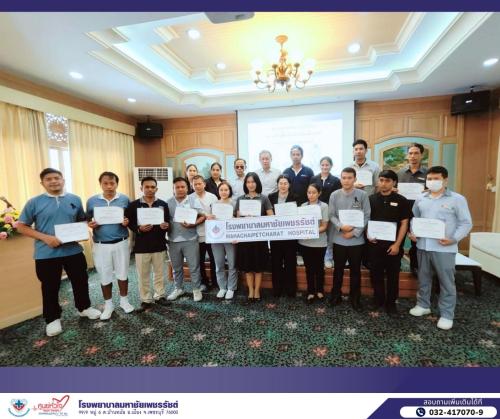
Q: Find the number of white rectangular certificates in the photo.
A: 13